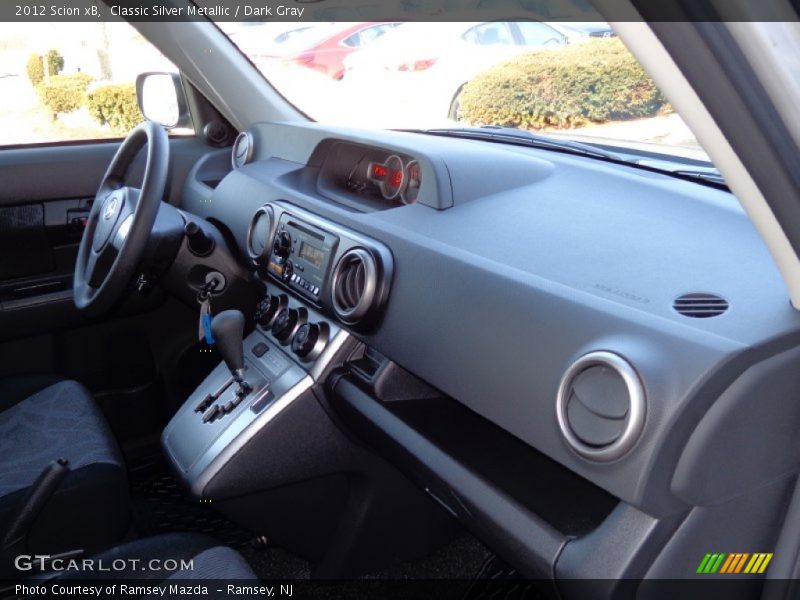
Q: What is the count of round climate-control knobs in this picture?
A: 3